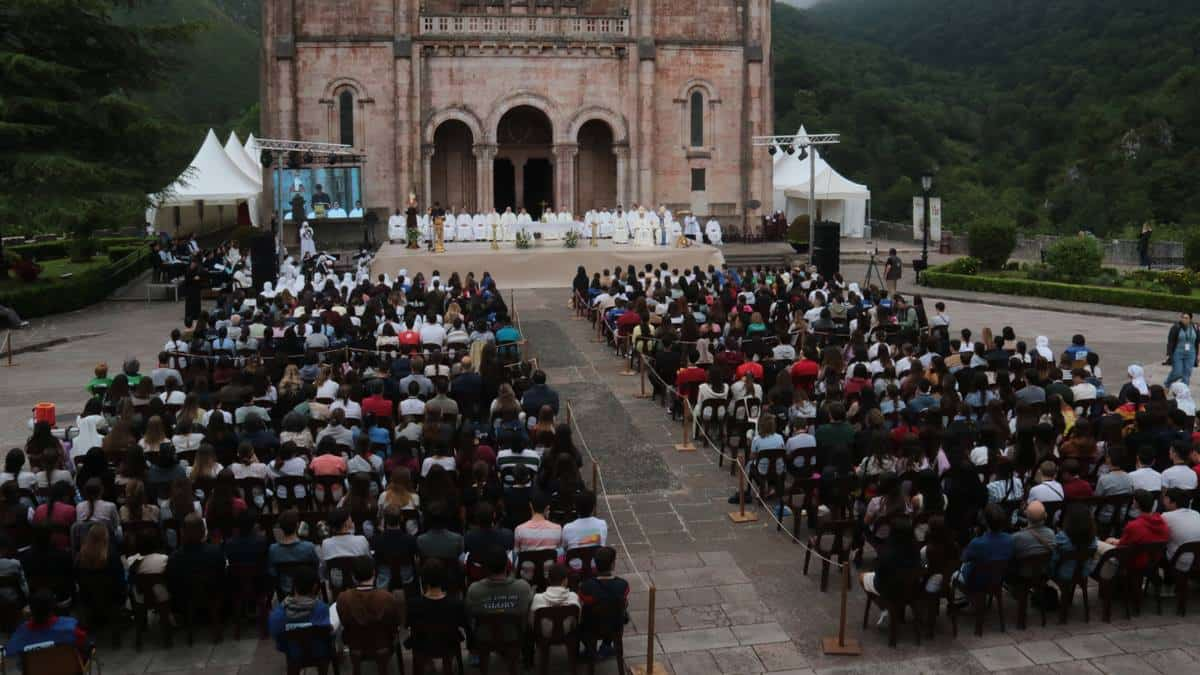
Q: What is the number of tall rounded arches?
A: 3